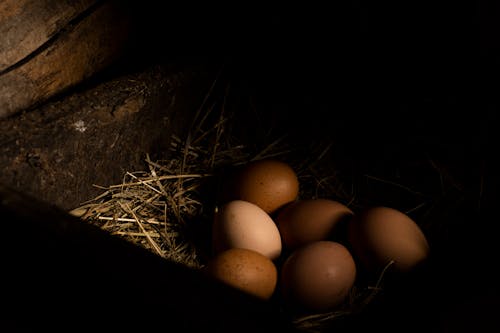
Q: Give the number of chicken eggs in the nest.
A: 6